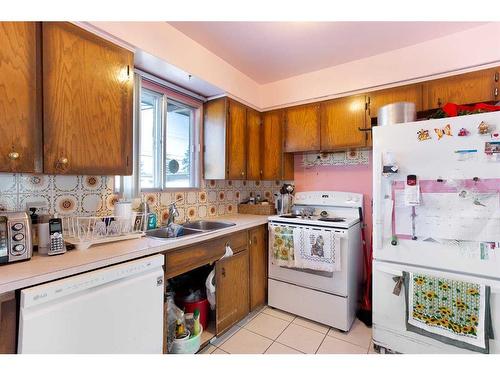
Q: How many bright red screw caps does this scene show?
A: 0